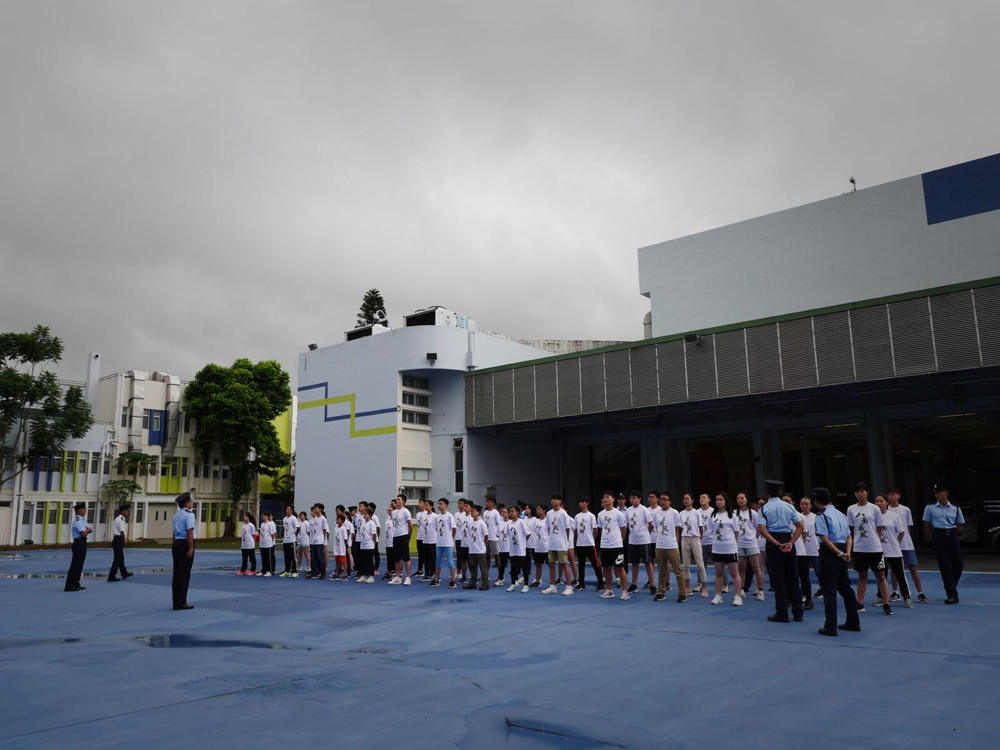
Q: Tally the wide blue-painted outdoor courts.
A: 1